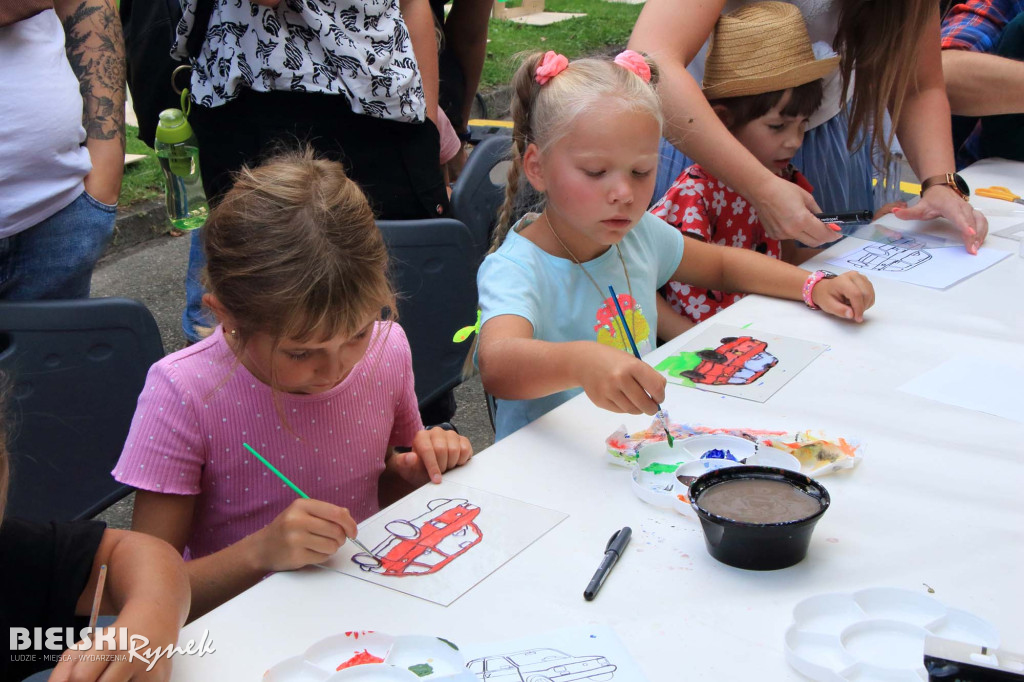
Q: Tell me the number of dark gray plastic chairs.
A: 3